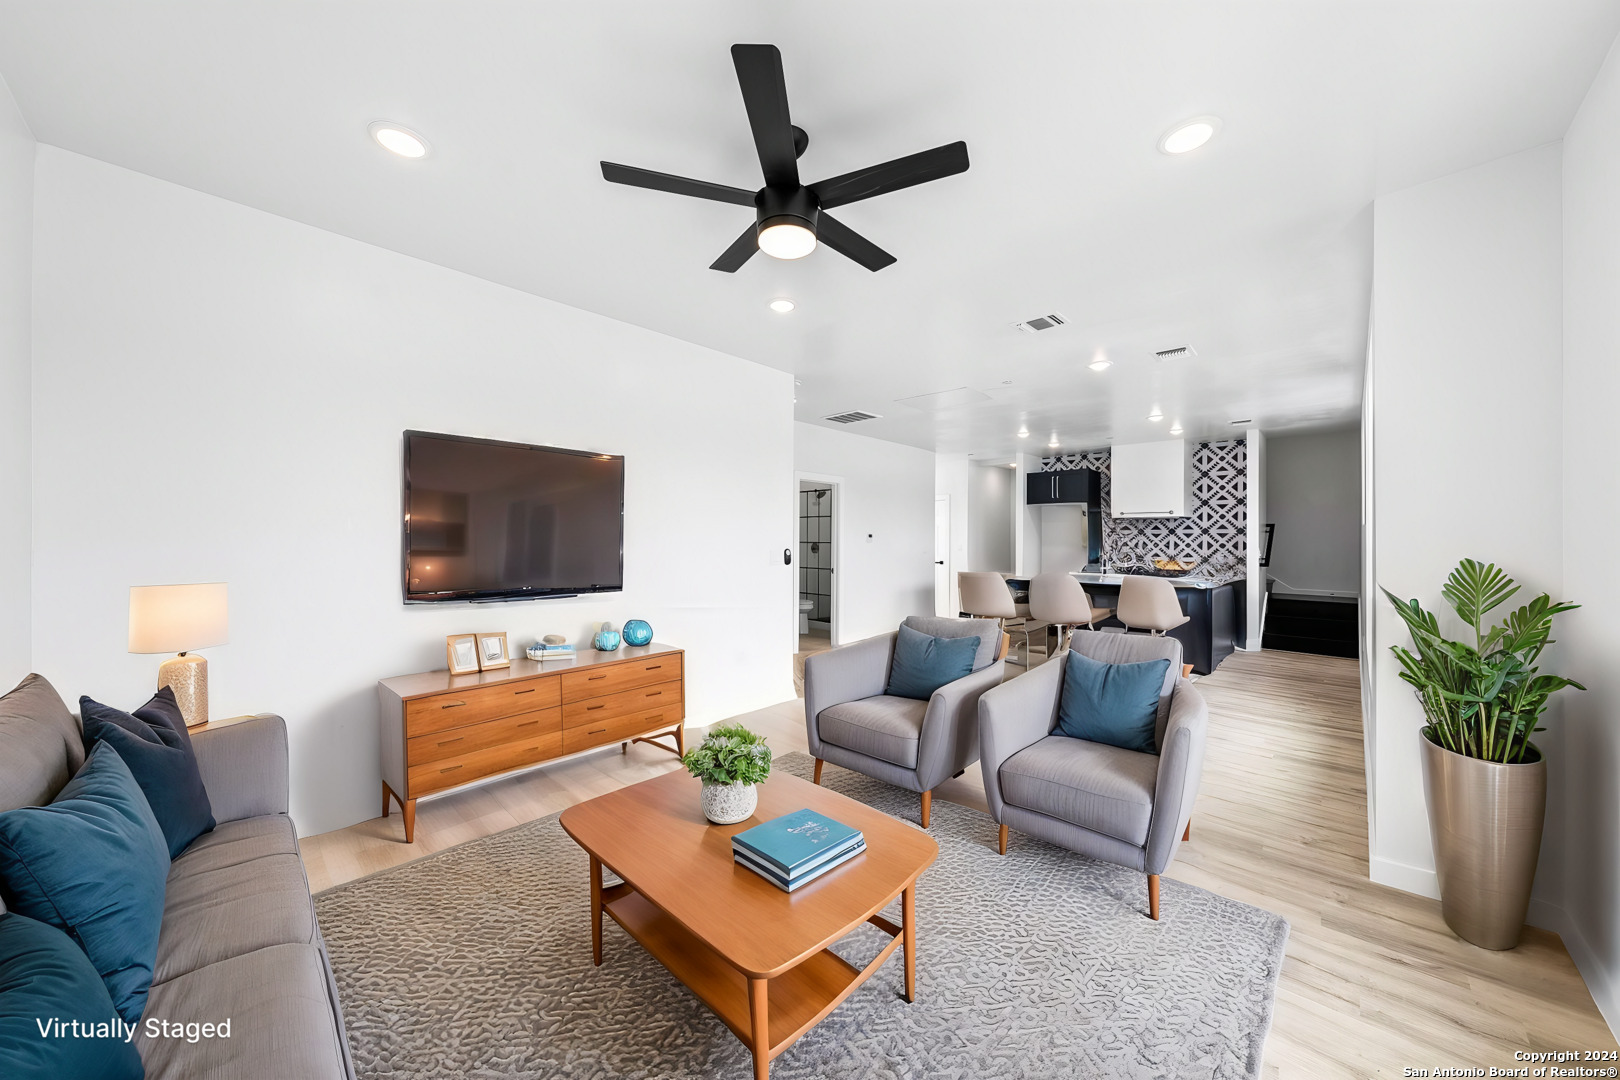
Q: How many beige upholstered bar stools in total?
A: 3